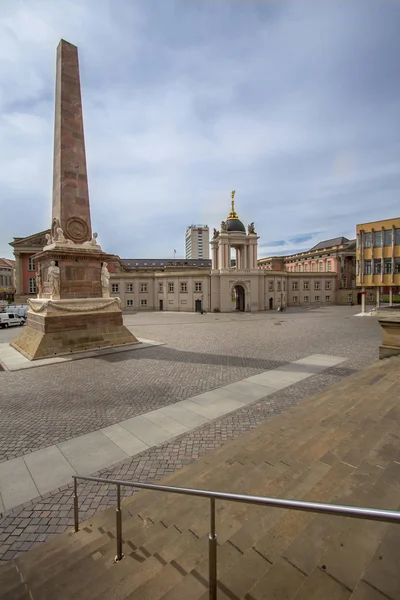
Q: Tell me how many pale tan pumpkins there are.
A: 0